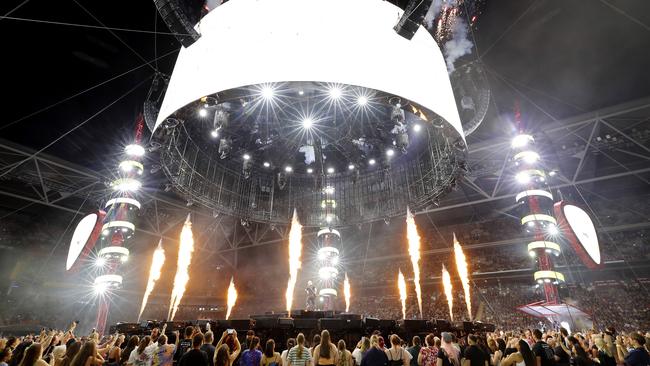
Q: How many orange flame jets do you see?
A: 9